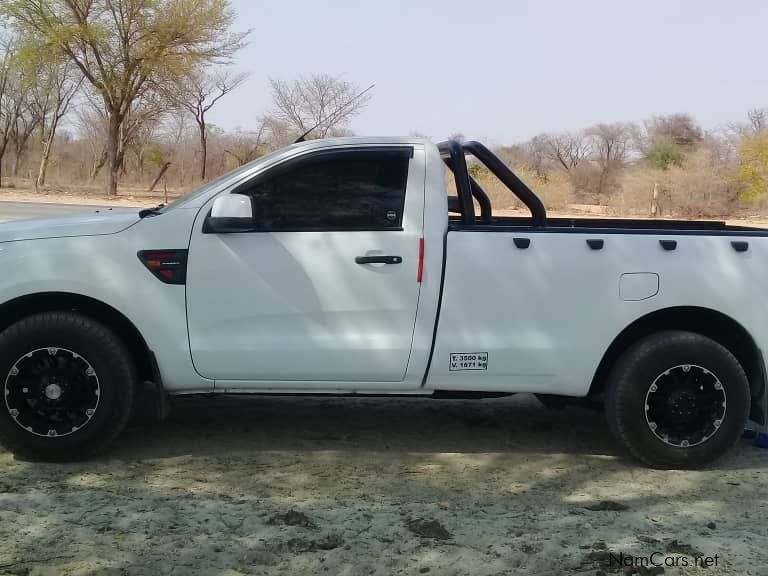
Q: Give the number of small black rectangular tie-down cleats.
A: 4